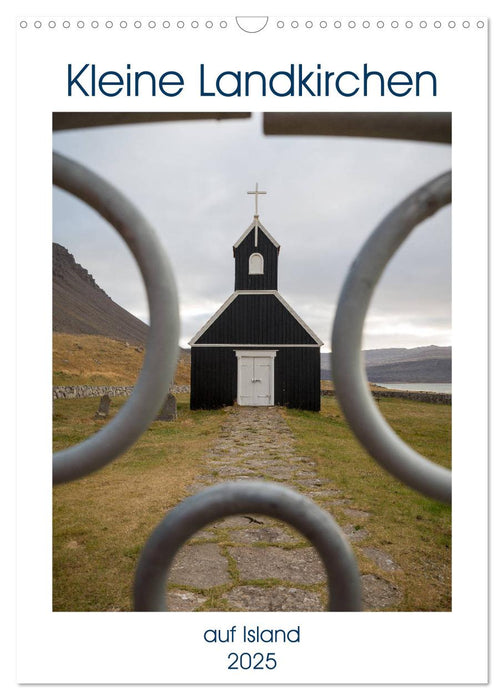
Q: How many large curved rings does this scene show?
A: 3